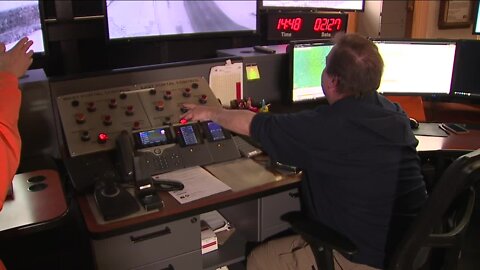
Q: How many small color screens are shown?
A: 3